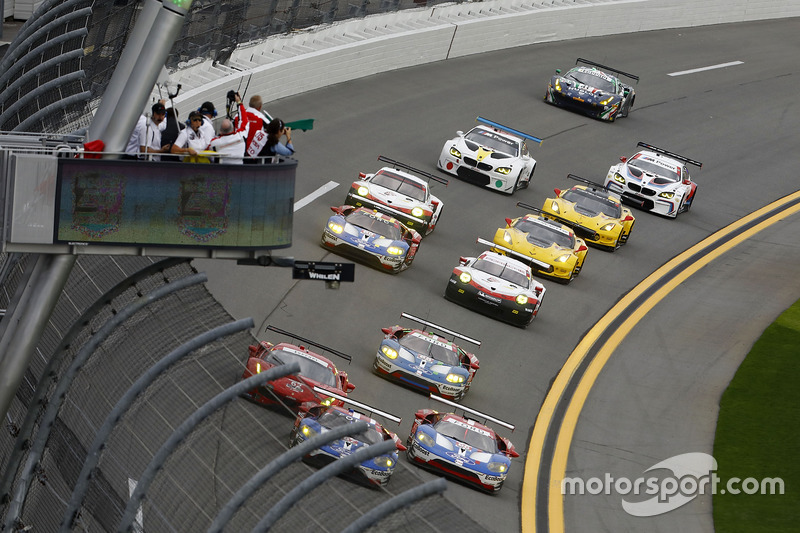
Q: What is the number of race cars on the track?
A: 12